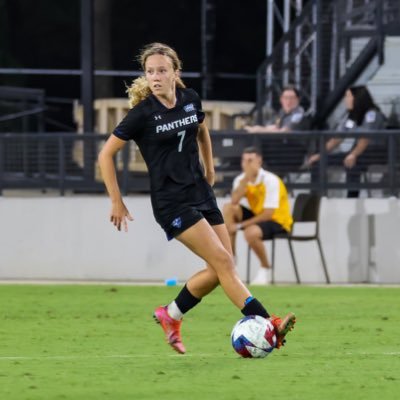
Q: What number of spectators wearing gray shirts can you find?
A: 2